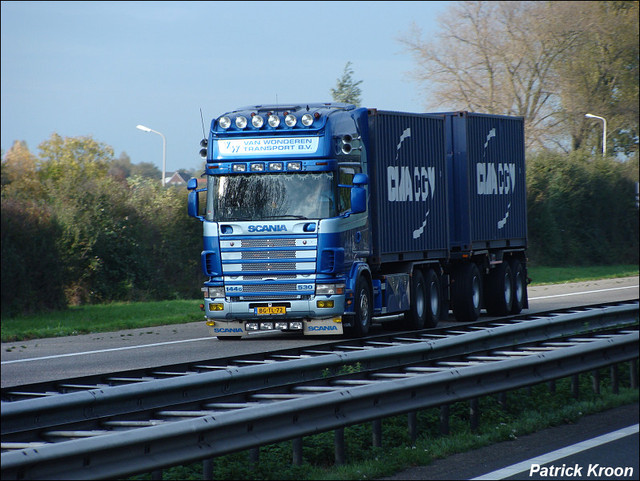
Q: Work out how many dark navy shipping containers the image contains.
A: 2